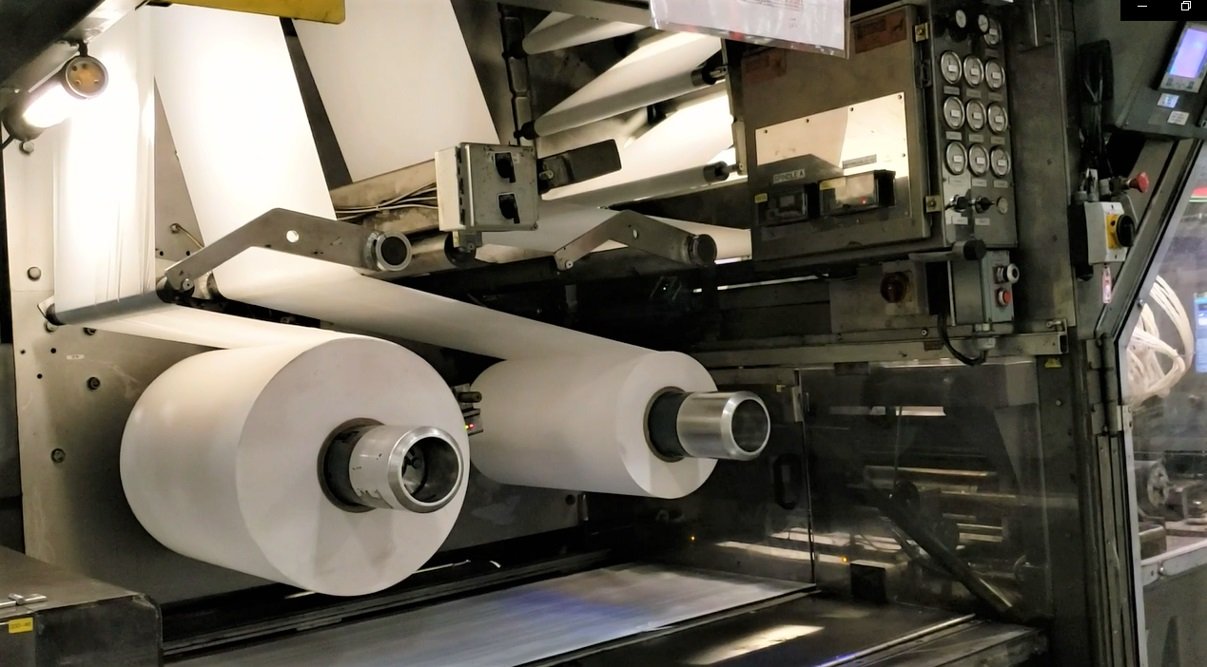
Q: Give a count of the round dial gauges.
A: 12